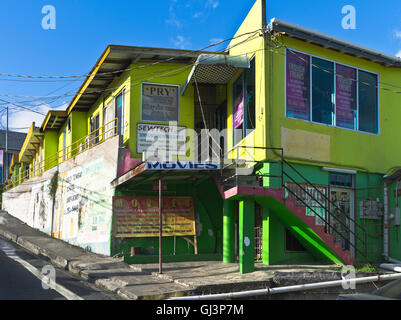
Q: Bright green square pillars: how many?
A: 1